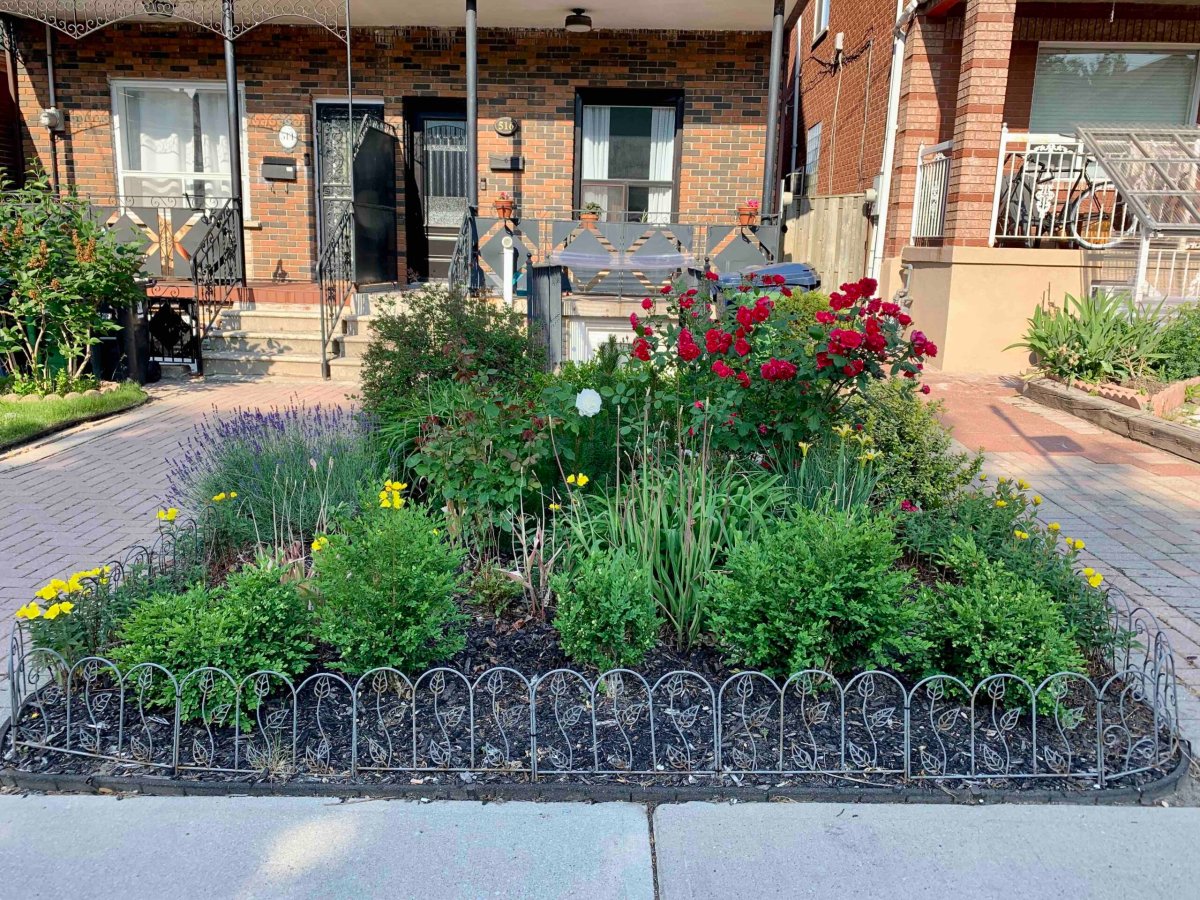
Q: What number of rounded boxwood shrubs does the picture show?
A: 5